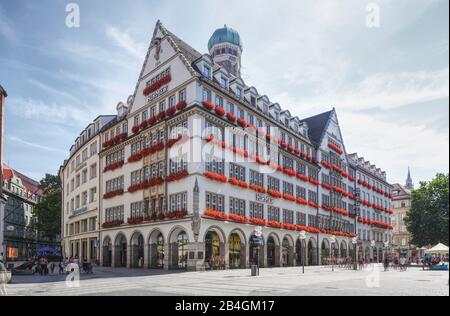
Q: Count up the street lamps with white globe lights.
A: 6